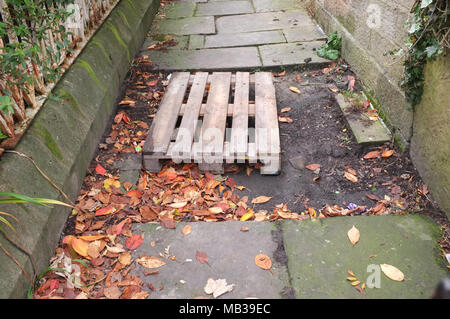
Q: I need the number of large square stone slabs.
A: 2